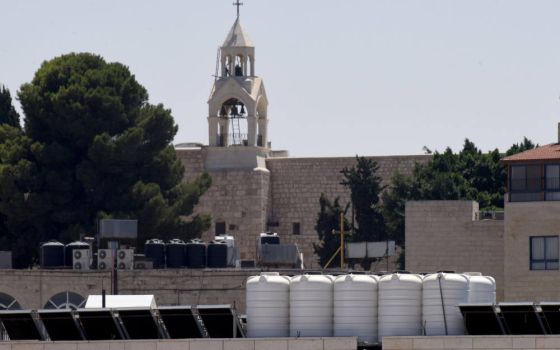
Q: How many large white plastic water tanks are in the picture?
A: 6